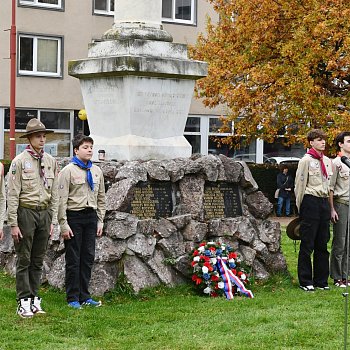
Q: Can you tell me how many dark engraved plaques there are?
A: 2